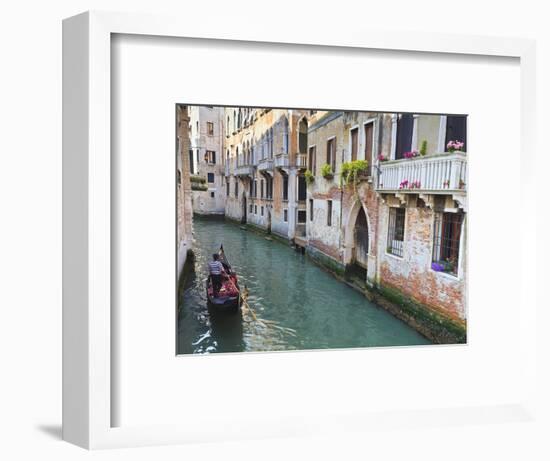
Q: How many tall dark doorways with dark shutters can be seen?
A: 2